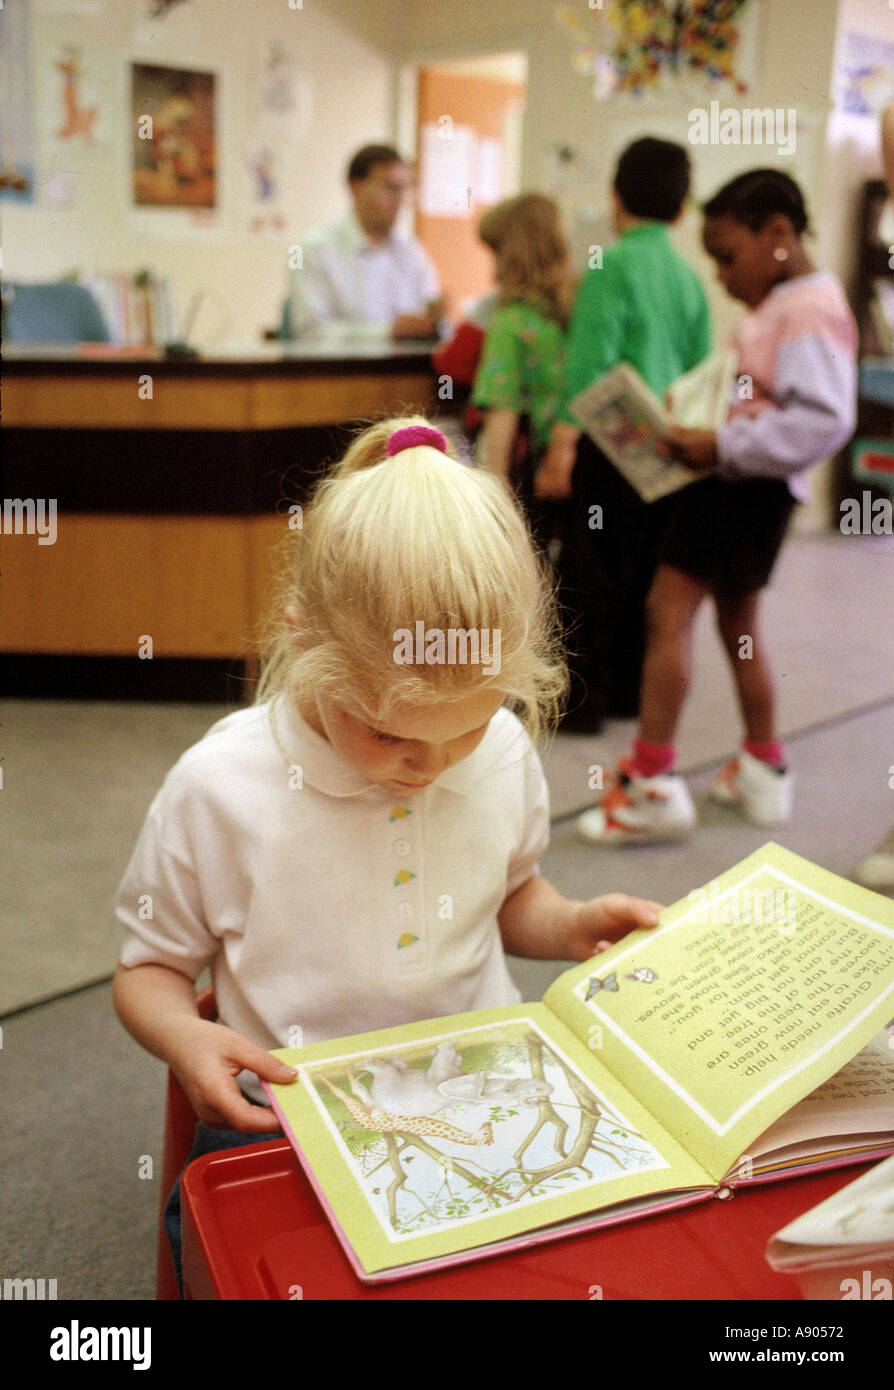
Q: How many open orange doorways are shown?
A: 1